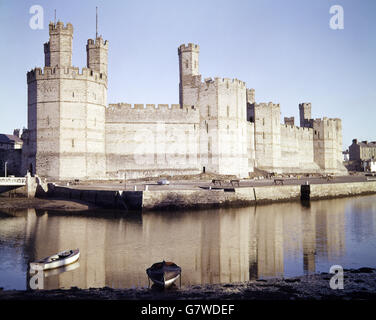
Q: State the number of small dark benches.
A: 3